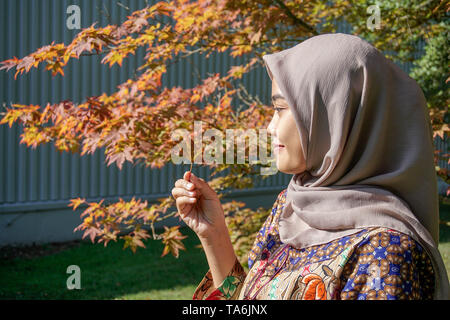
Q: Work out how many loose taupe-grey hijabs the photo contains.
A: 1